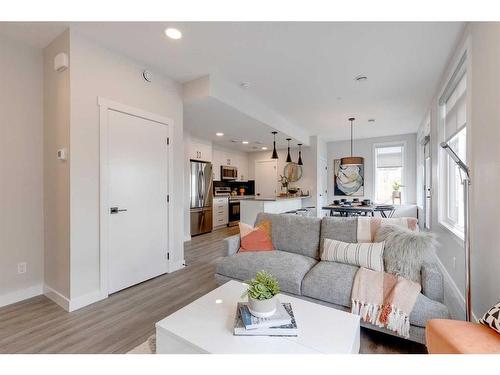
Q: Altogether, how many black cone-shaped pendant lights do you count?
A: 3